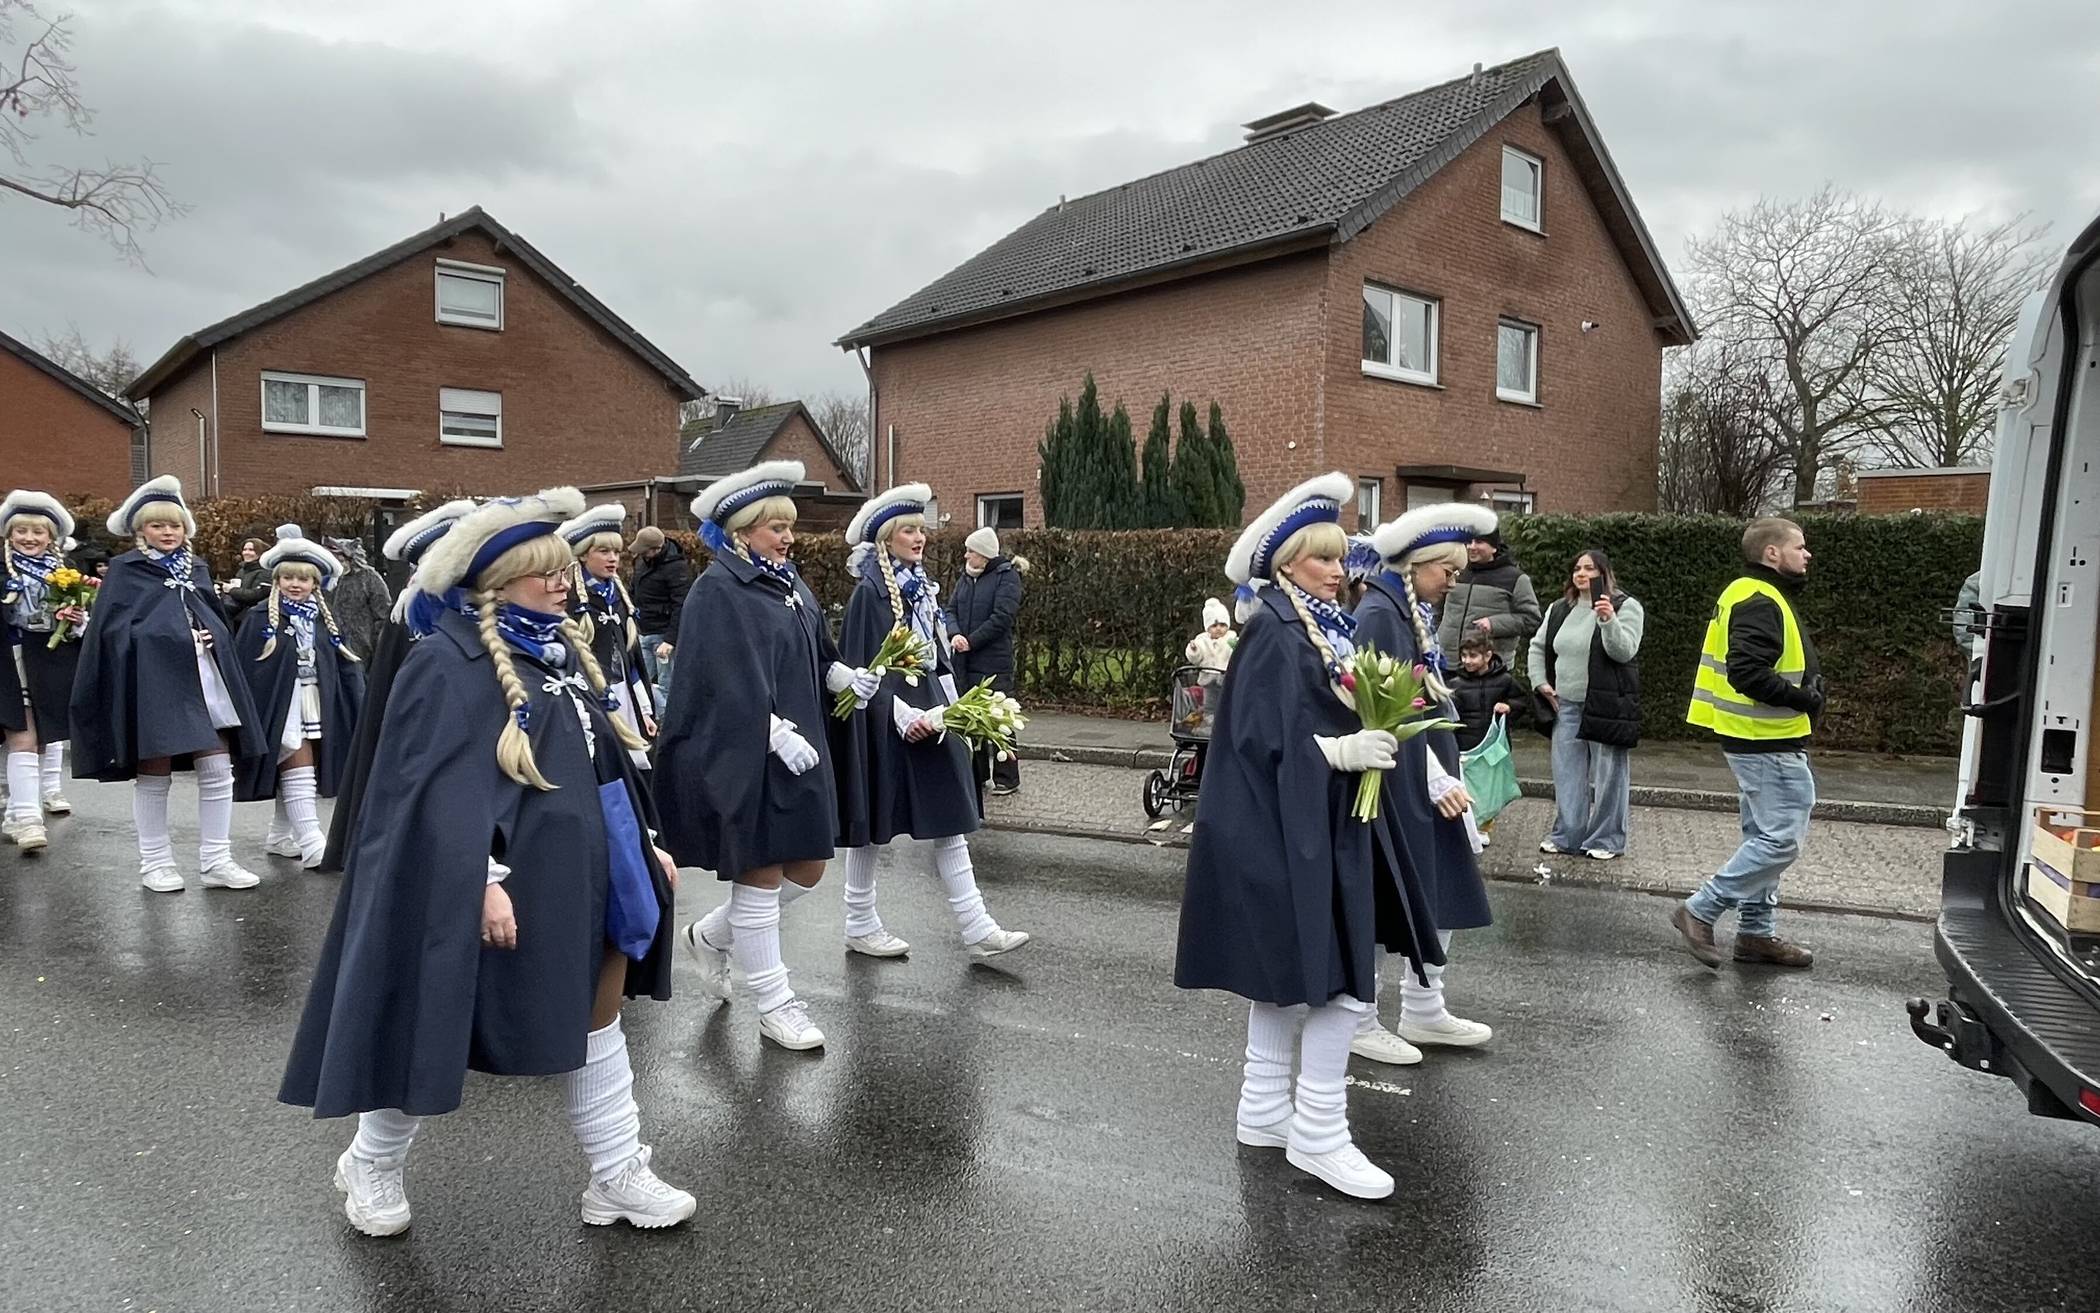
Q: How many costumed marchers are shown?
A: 10